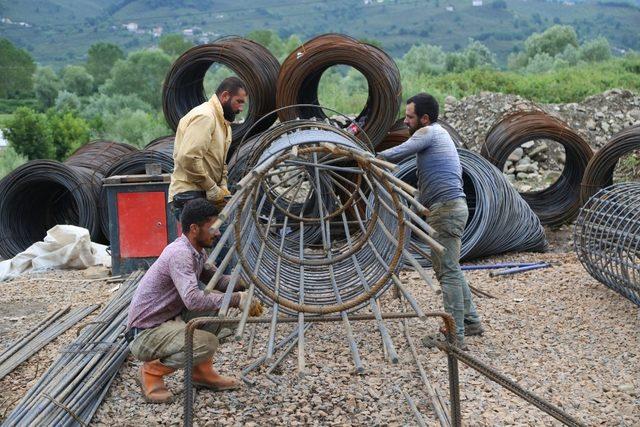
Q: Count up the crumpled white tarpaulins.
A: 1